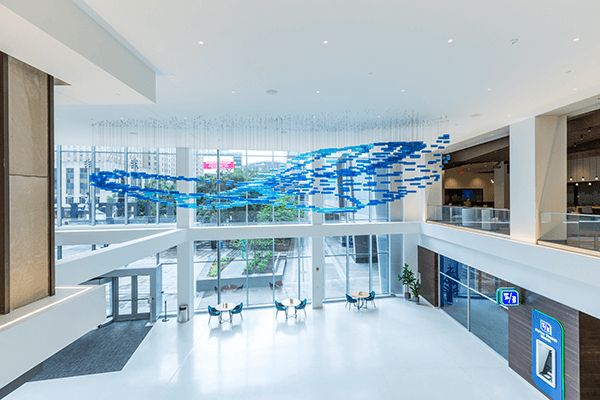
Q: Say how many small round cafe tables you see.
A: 3